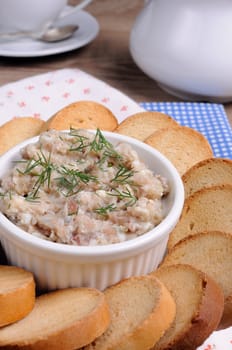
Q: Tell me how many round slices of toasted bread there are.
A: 11